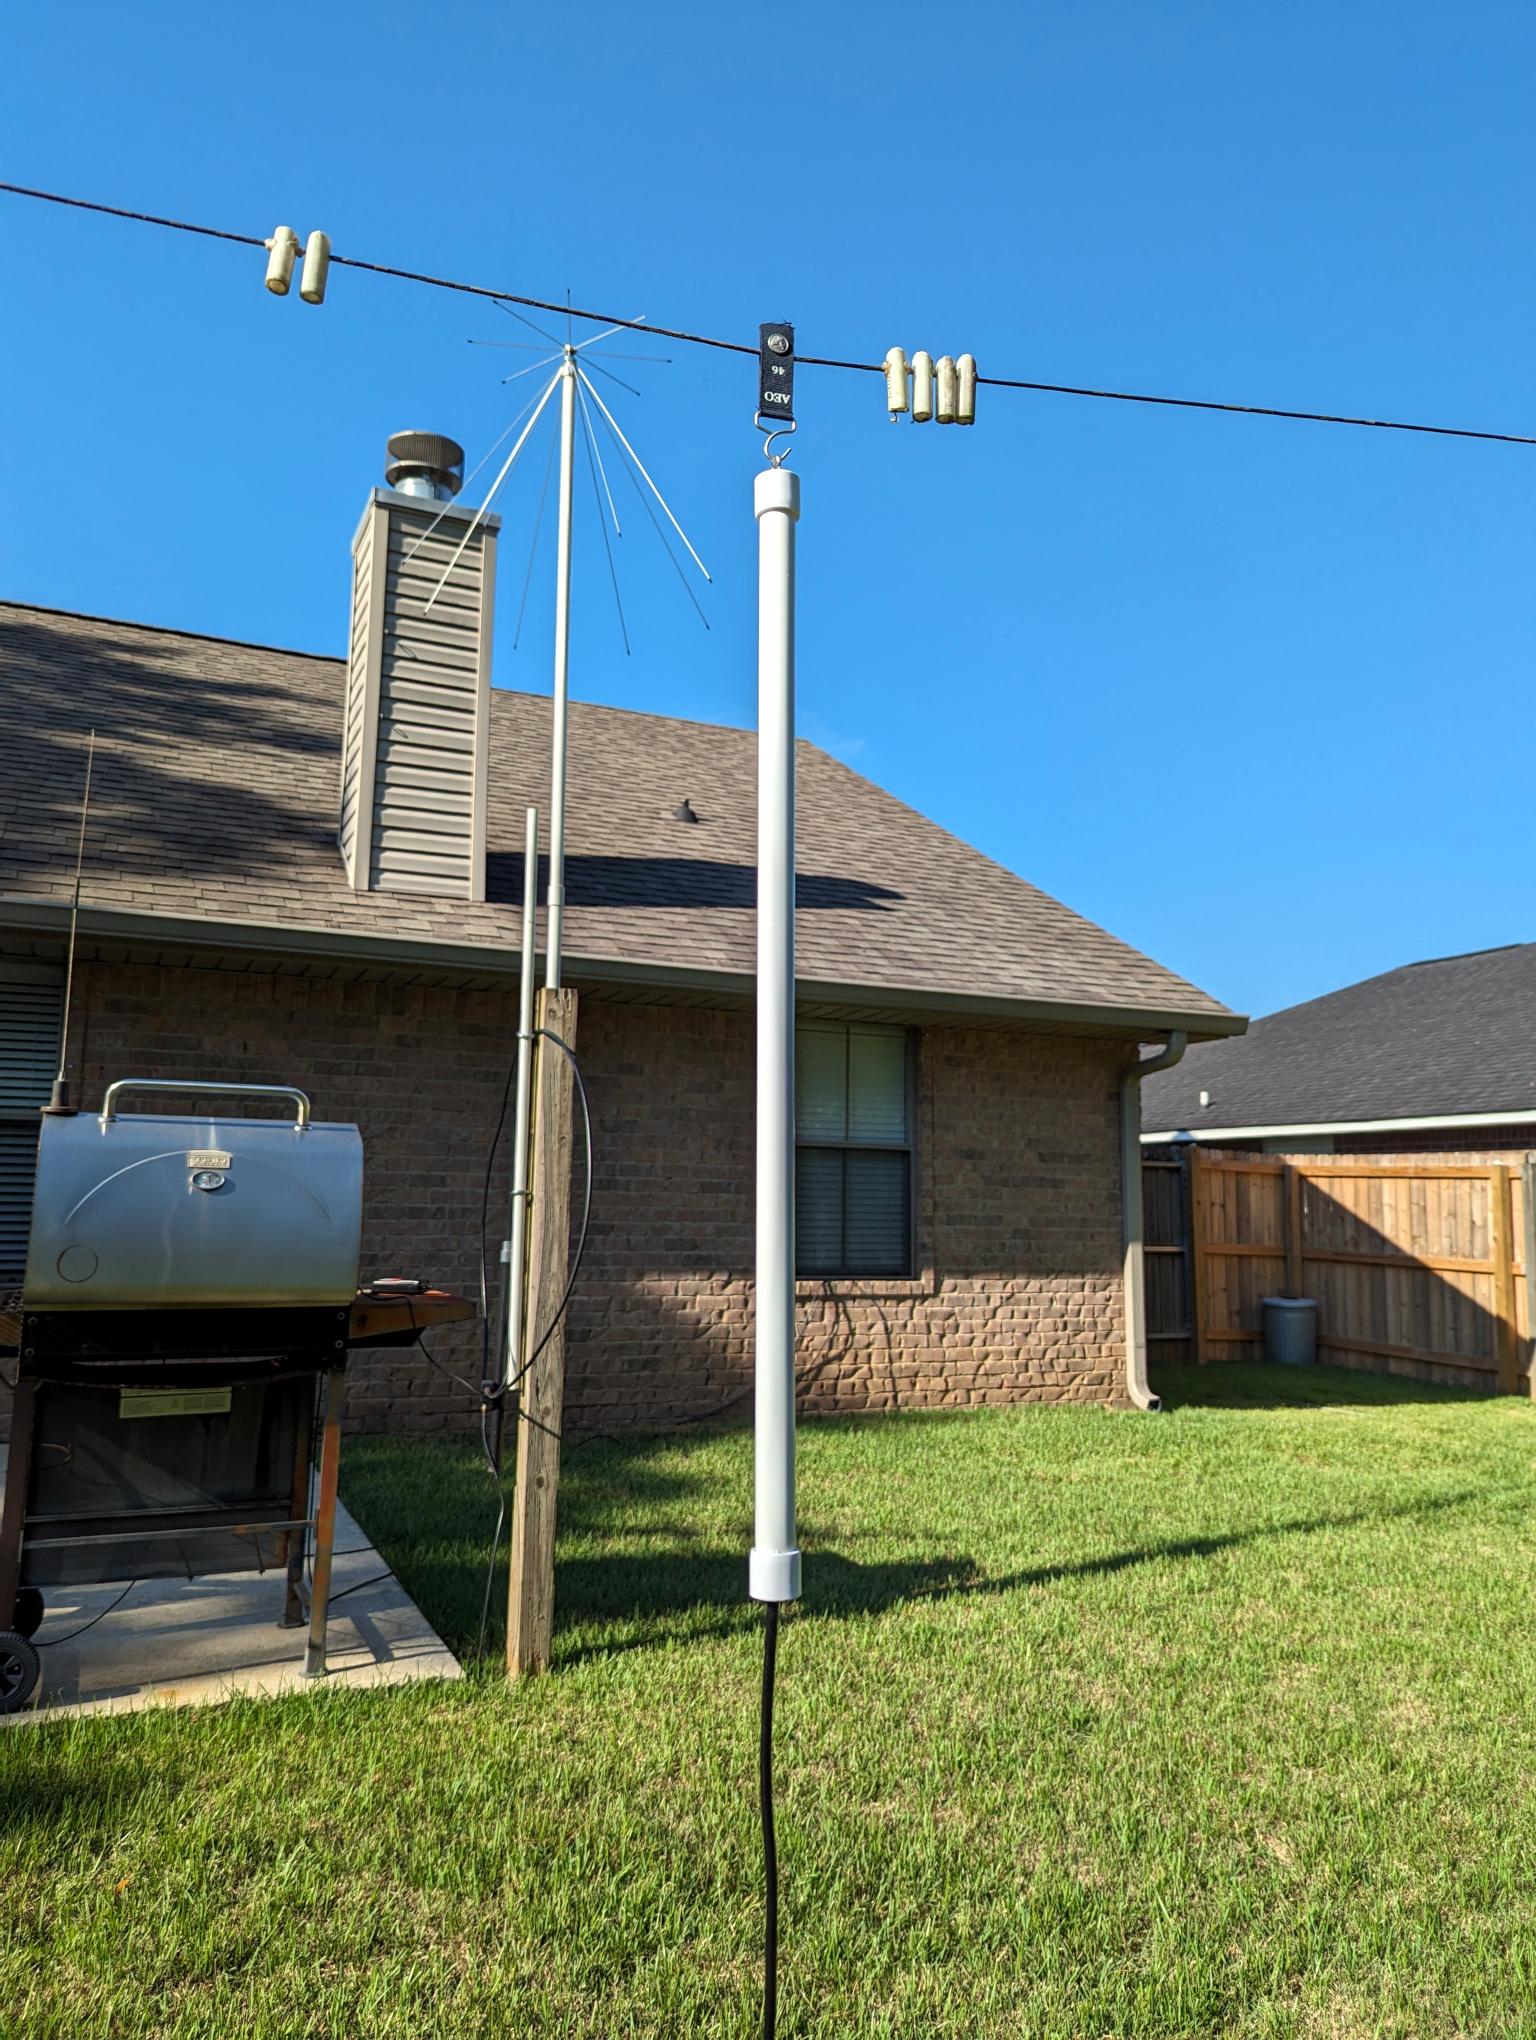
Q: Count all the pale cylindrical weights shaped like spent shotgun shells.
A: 6